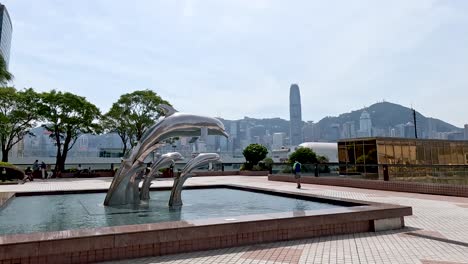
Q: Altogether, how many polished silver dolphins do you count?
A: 3